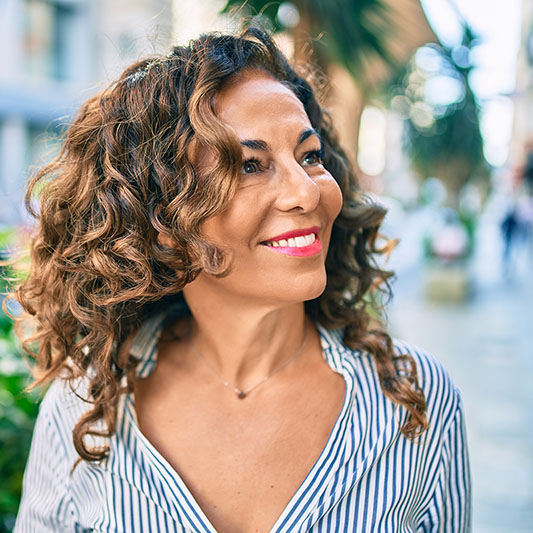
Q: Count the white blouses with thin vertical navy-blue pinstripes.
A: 1